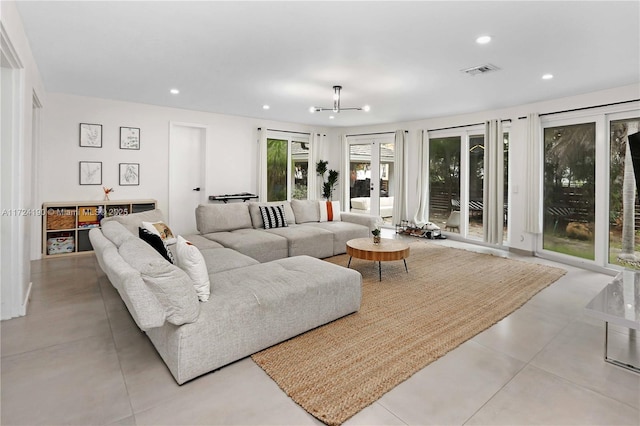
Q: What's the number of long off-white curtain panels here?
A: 7